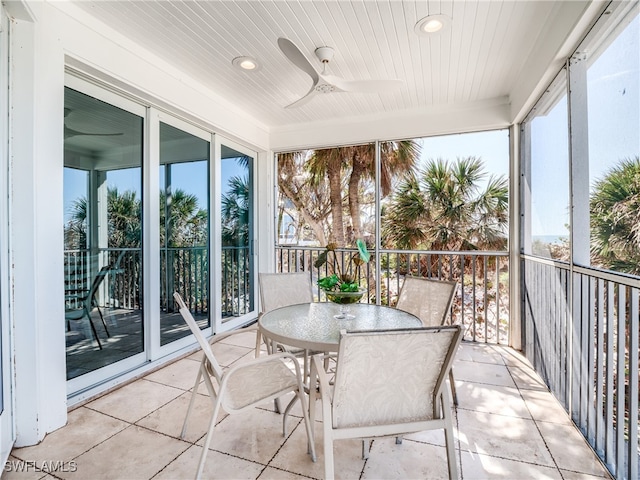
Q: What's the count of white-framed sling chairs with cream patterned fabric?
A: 4